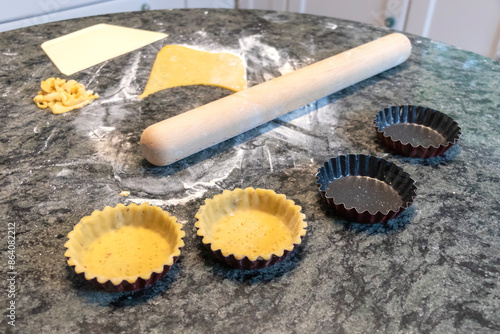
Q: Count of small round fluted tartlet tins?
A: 4